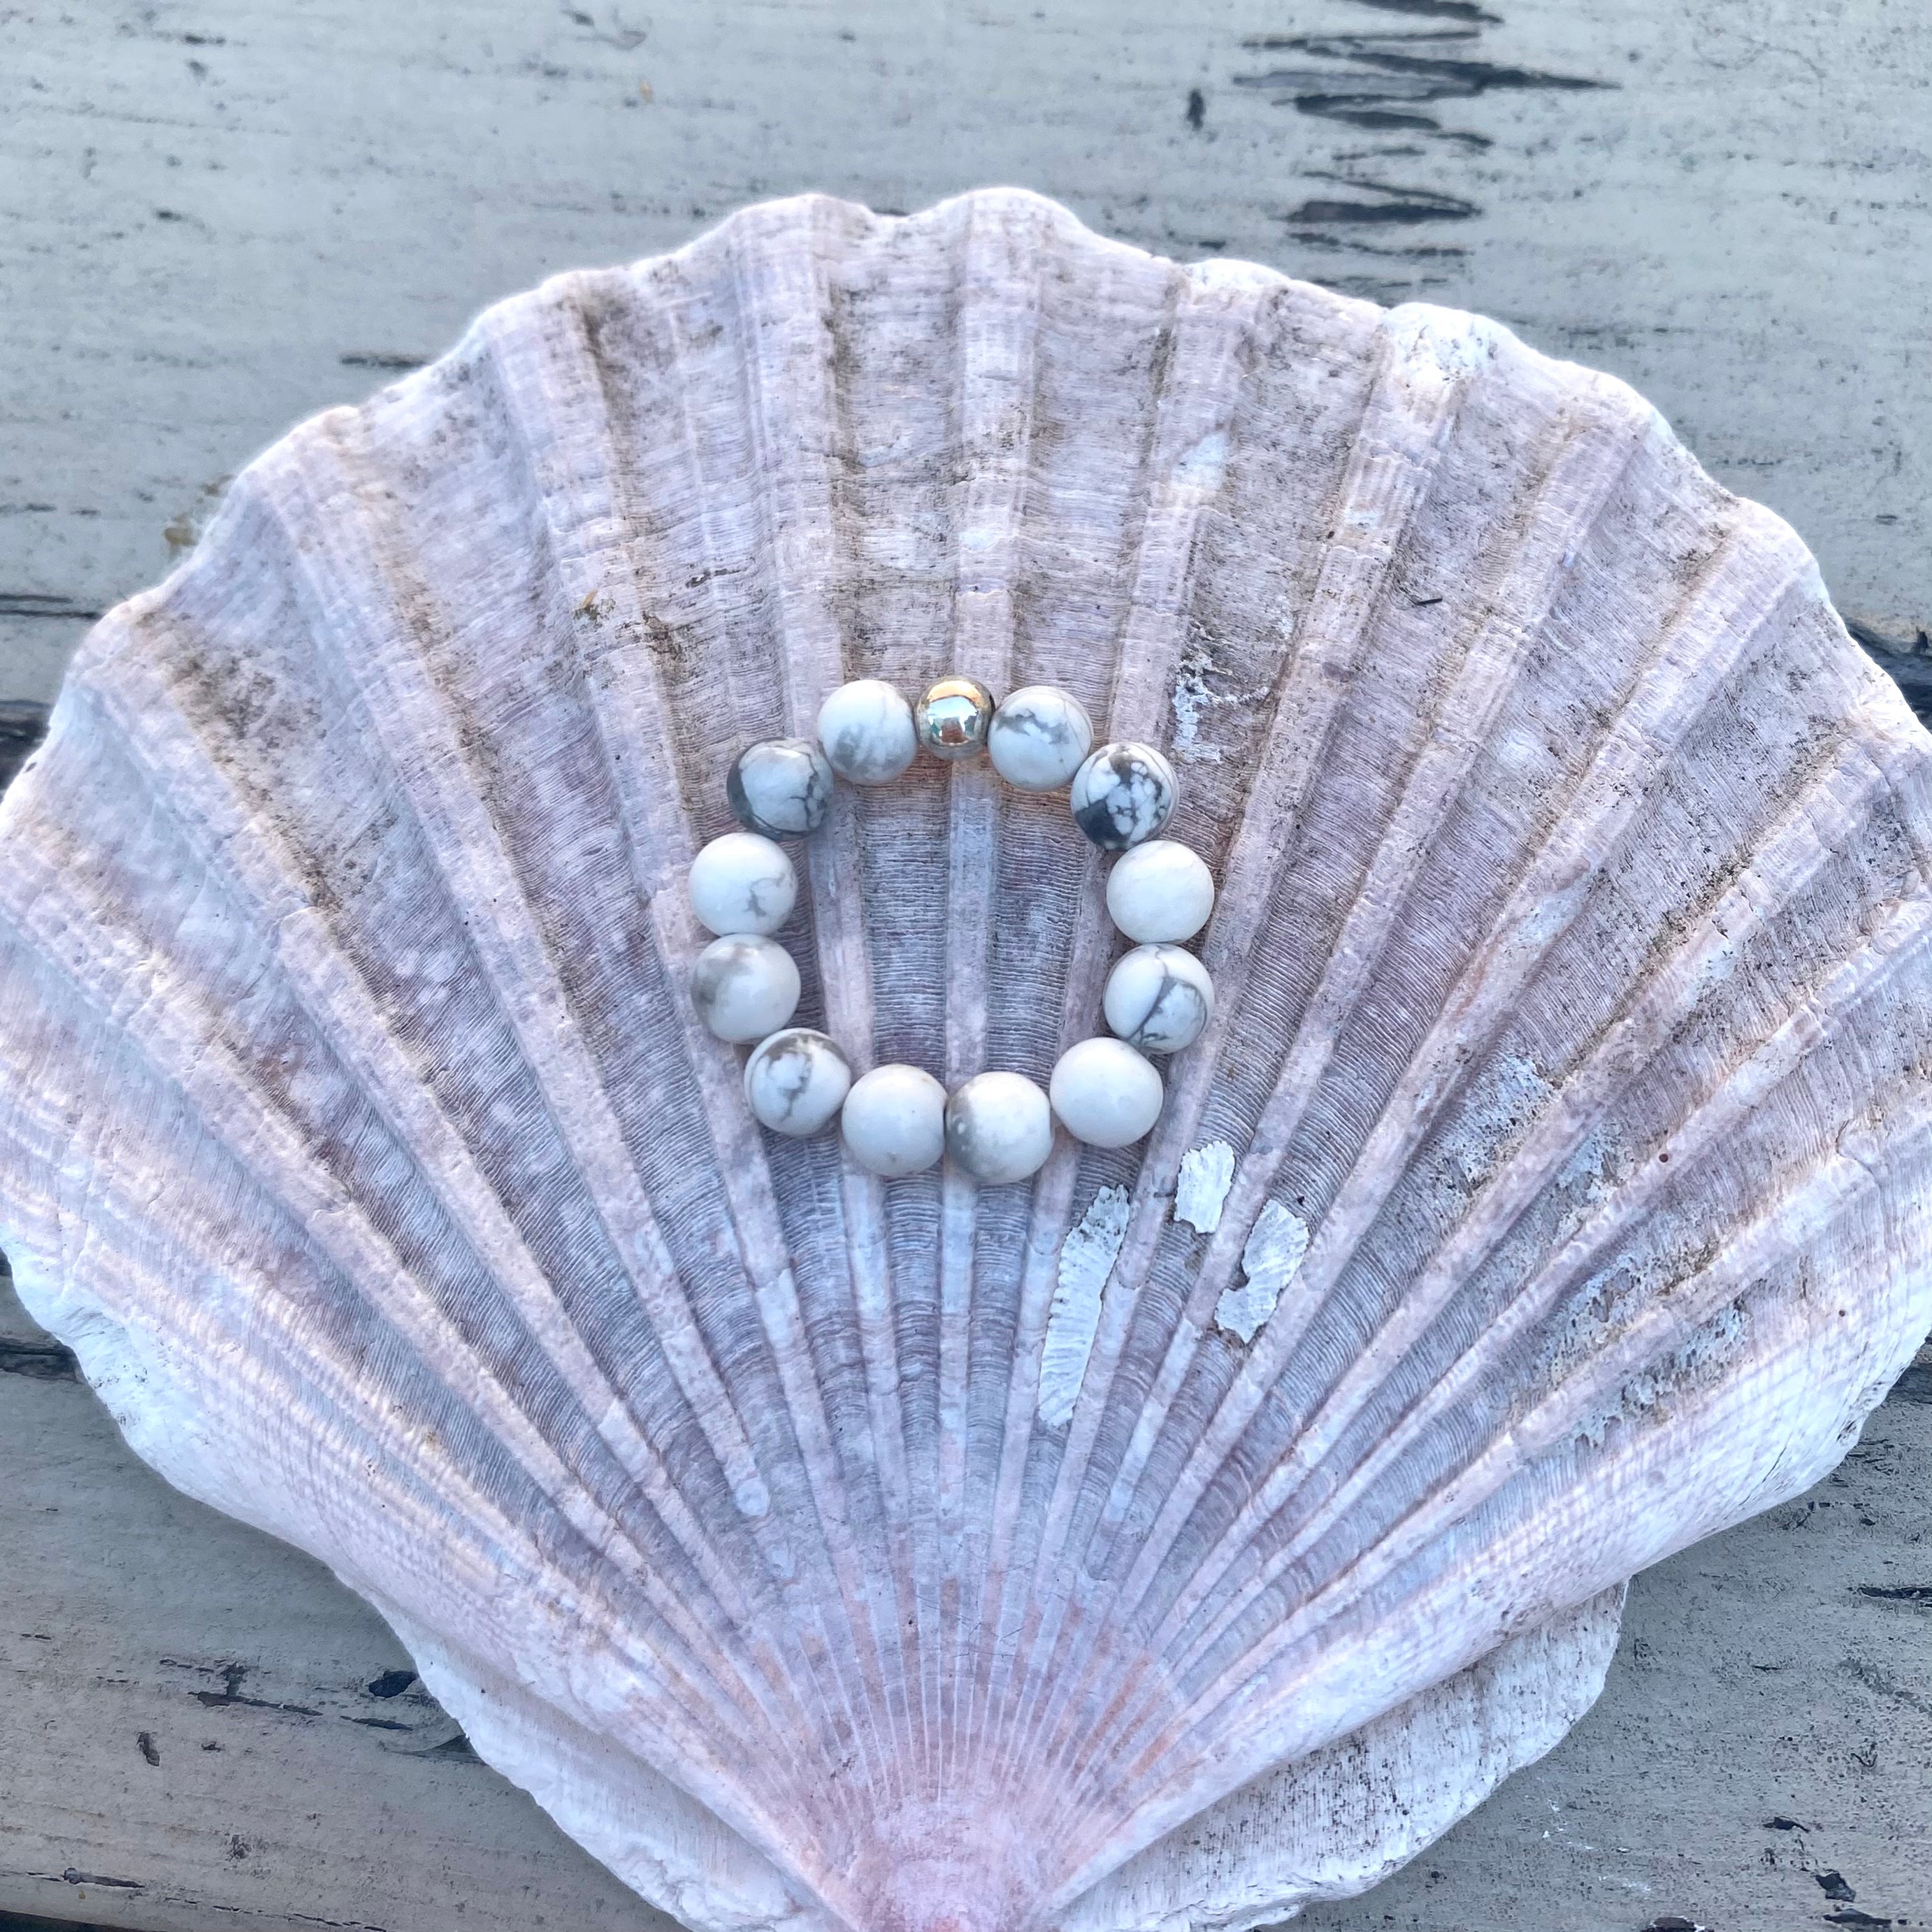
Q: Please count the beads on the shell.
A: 13